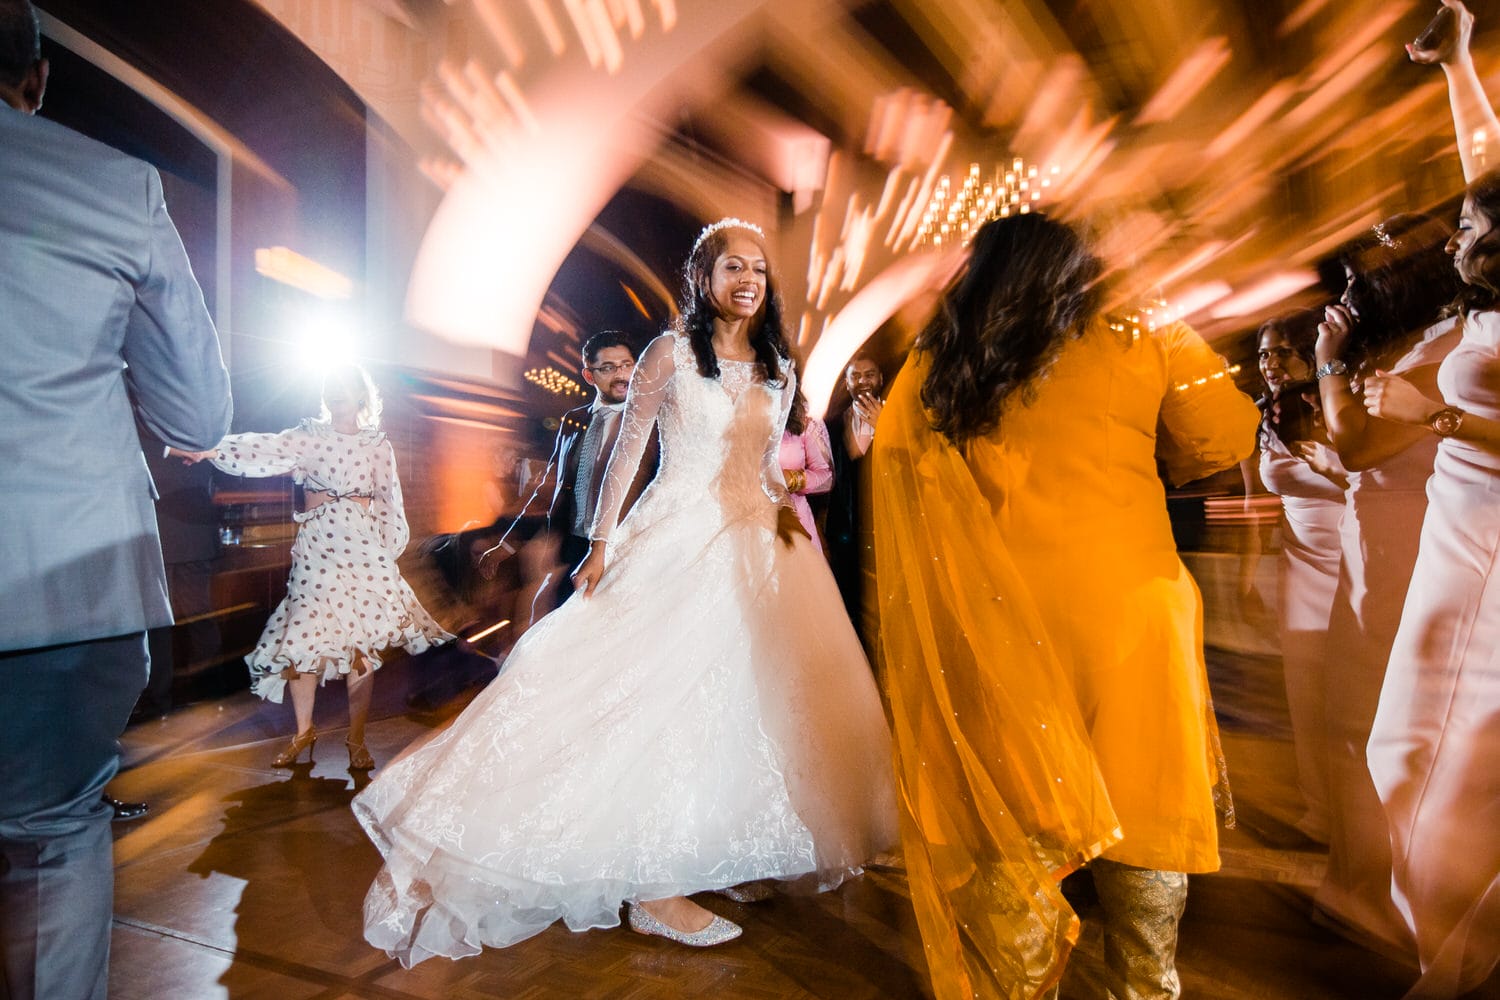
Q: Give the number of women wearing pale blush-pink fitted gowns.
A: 3